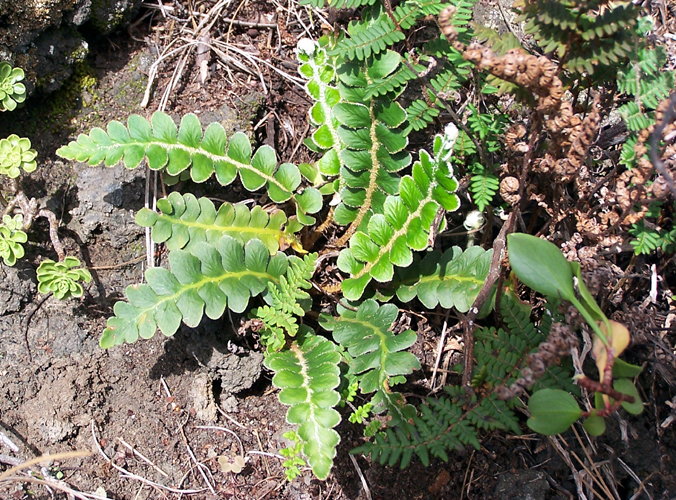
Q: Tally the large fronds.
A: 9